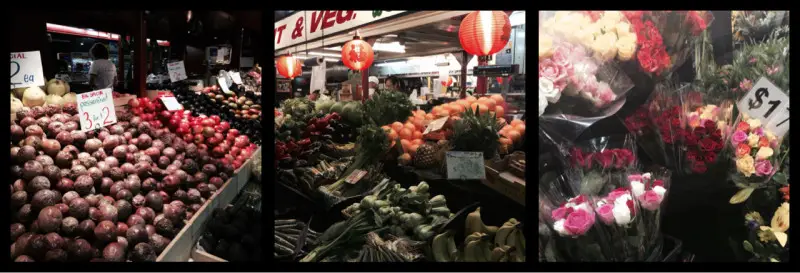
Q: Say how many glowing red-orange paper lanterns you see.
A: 3